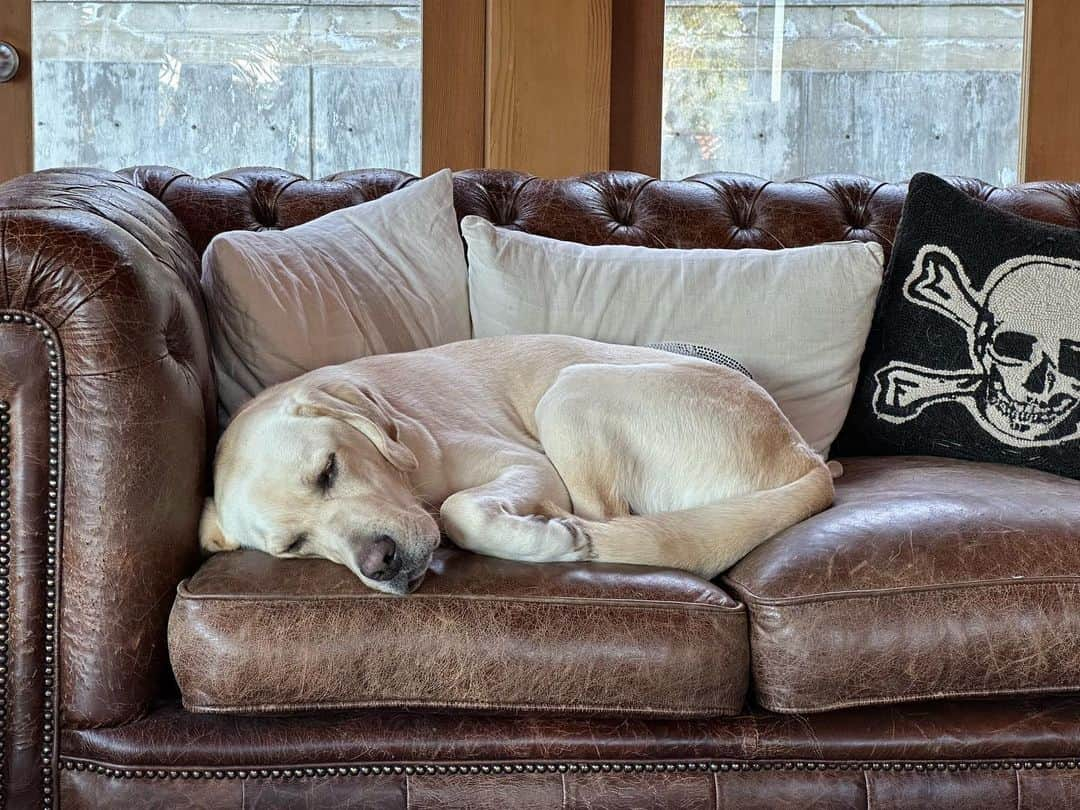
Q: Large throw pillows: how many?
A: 3